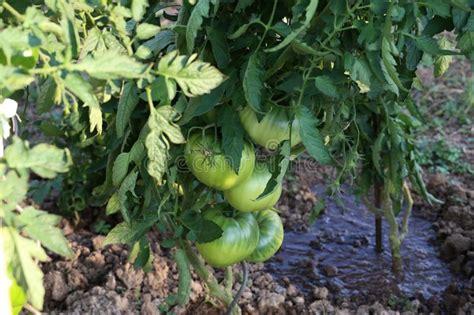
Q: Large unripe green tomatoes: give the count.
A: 5